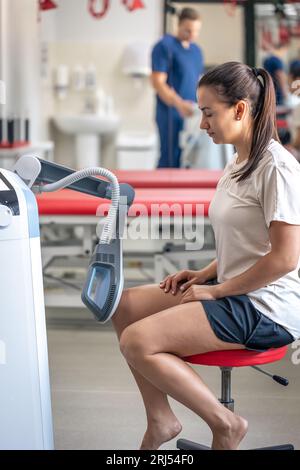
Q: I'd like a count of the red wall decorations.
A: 3